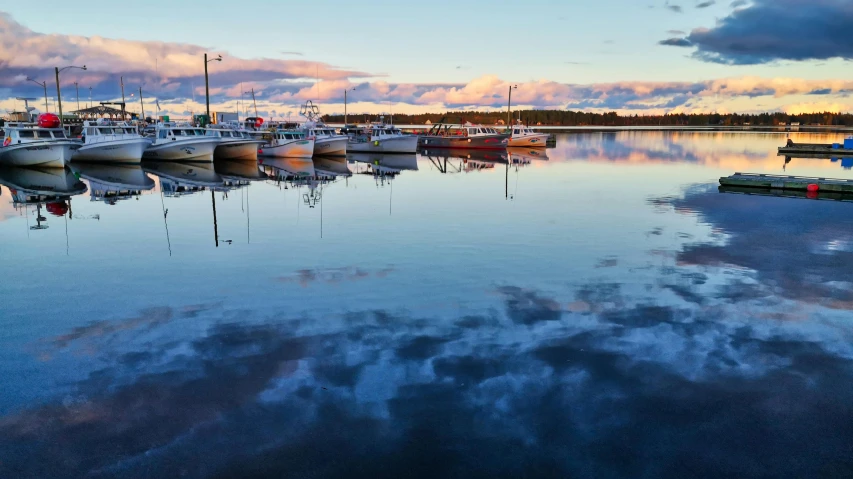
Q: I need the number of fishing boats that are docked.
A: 9